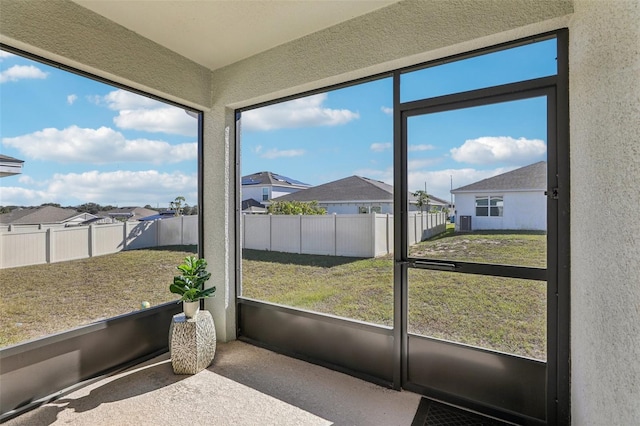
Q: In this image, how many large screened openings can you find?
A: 3